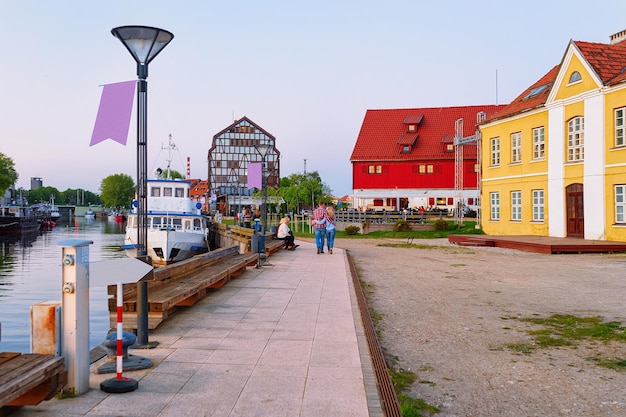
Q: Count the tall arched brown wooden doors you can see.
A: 1